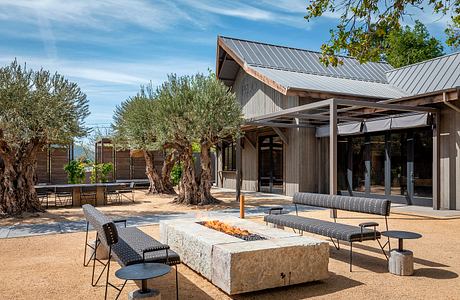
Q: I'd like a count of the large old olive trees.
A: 3